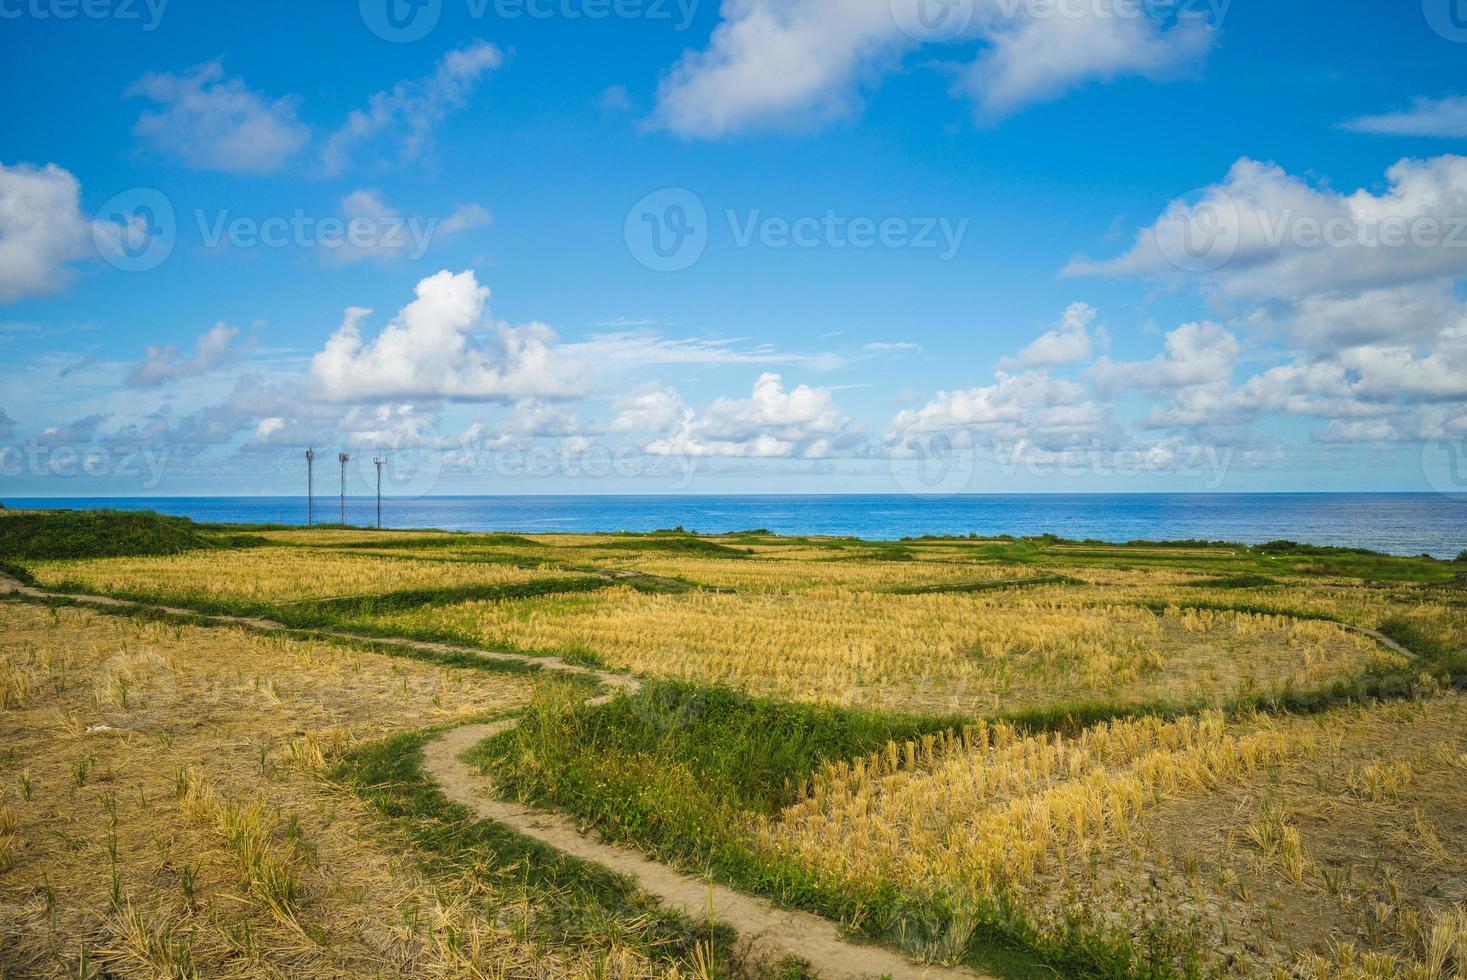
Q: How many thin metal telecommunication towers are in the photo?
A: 3